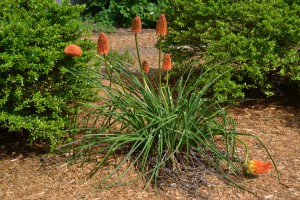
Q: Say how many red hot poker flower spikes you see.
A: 7